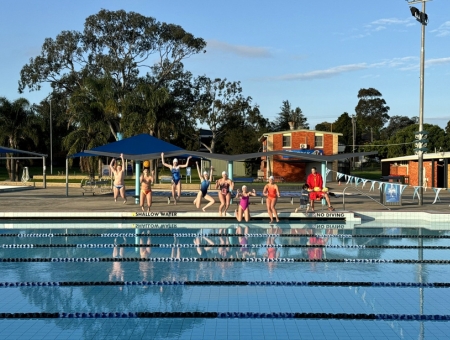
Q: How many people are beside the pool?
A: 9